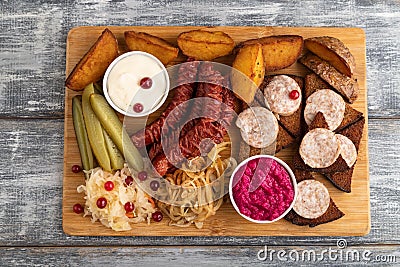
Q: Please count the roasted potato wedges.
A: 7